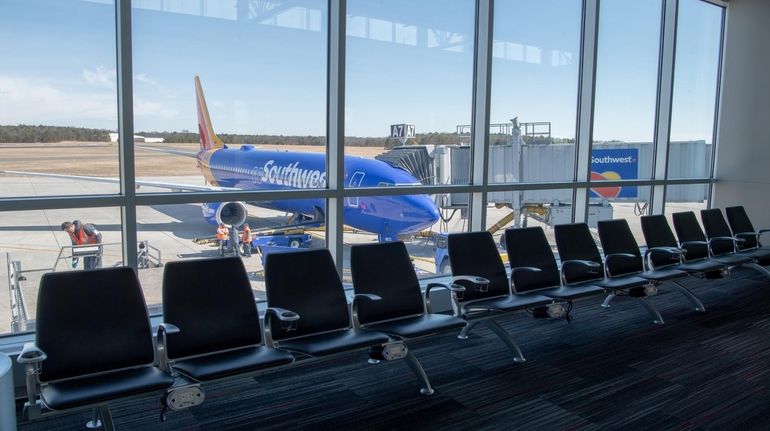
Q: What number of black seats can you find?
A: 12